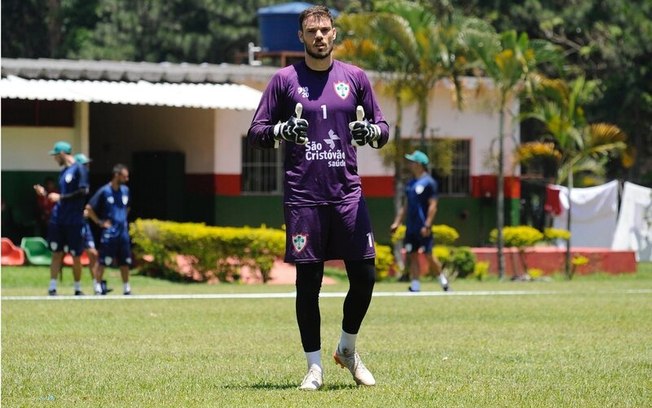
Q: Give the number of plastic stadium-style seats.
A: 3